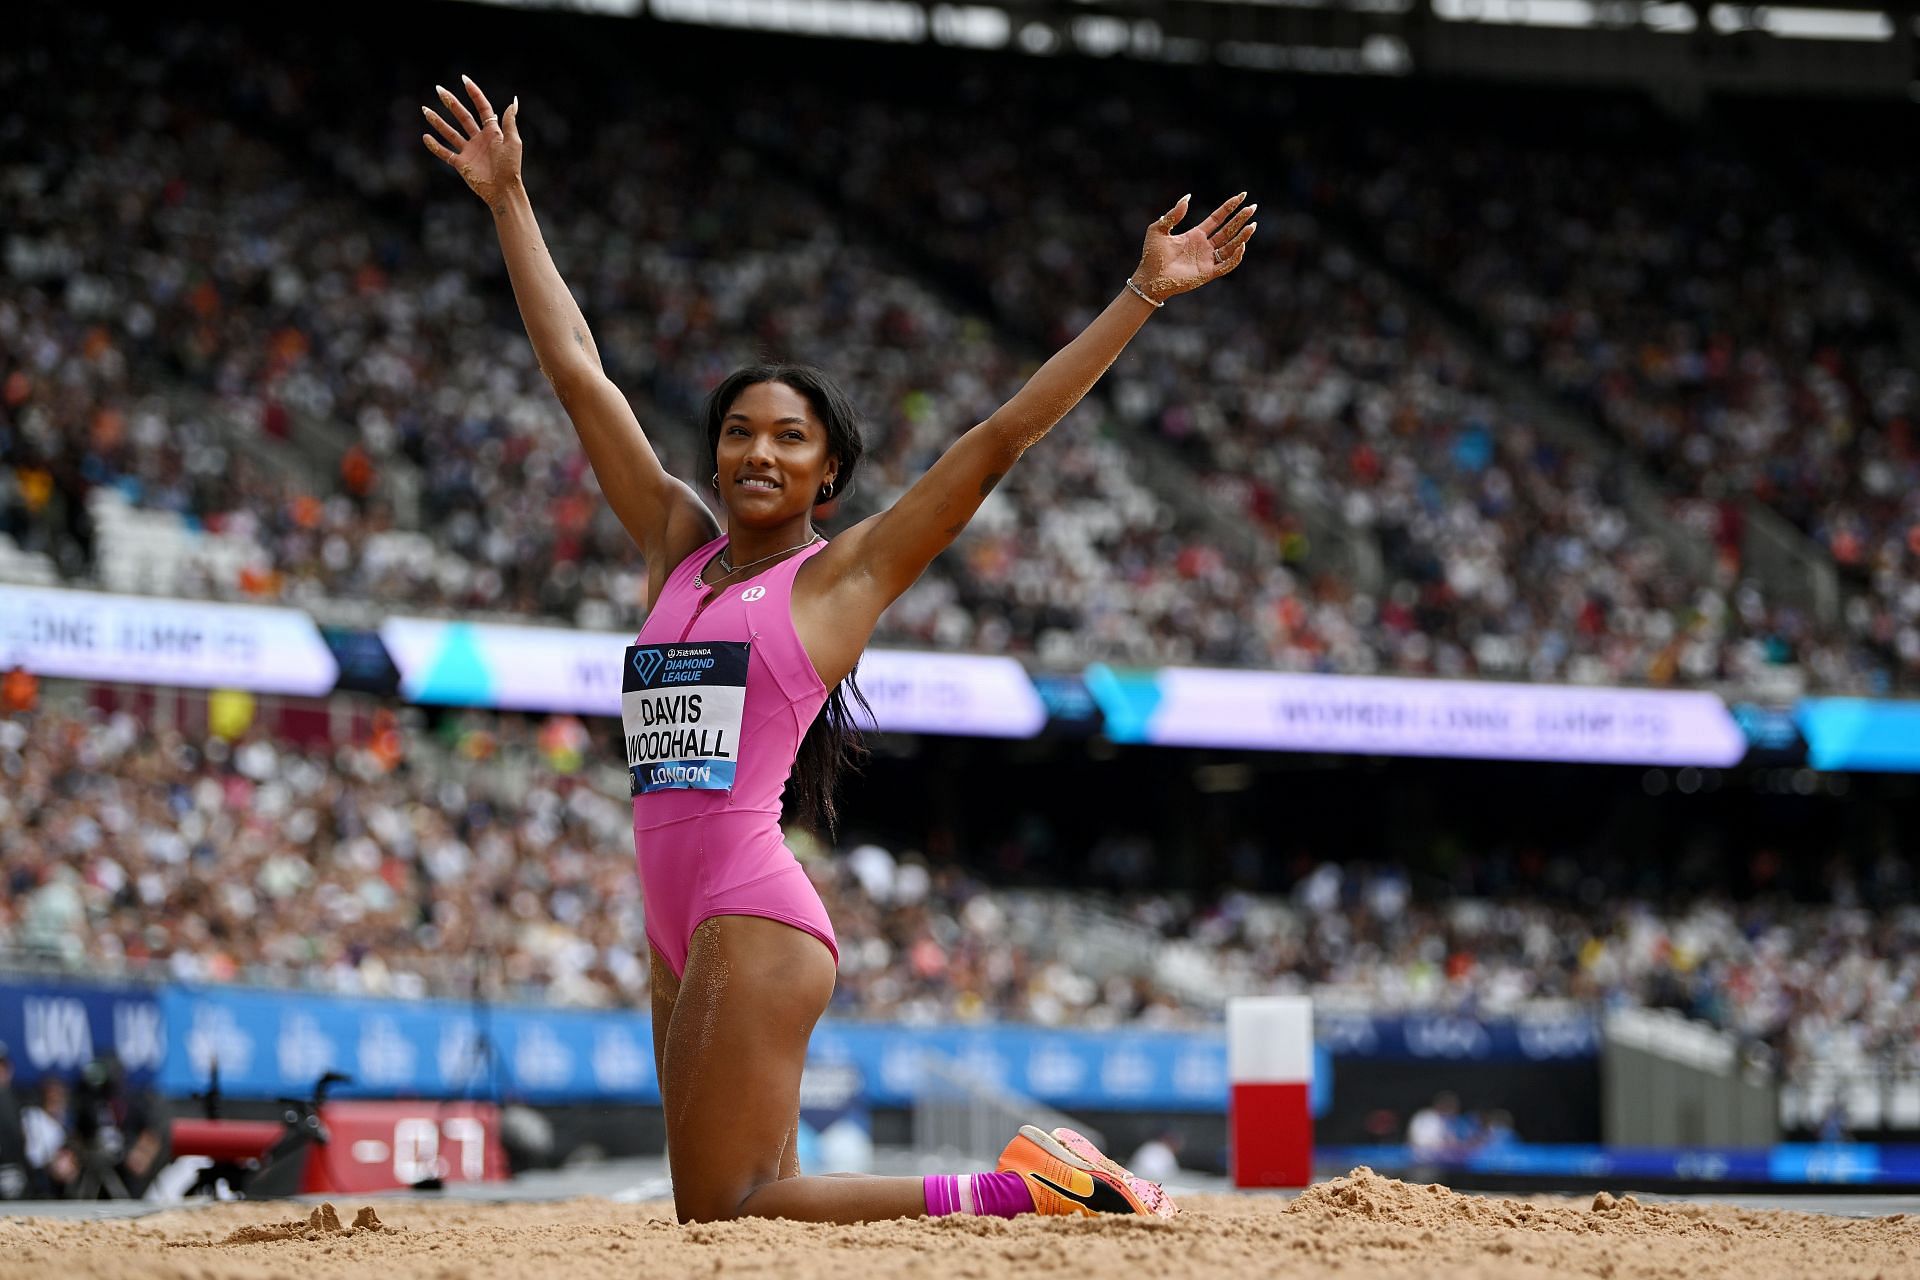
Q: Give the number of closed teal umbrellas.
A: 0